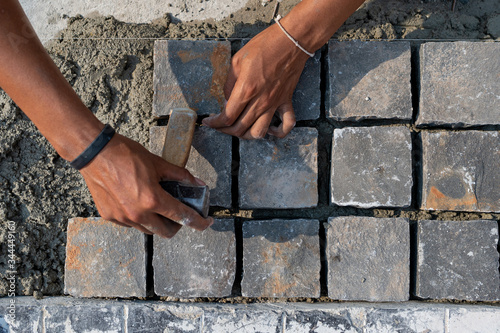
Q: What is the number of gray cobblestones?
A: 13